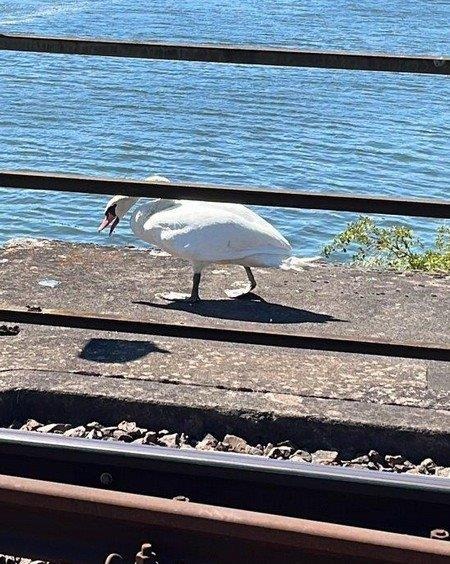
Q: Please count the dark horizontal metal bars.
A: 3